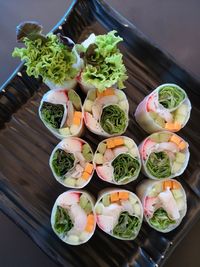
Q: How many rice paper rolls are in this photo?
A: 11